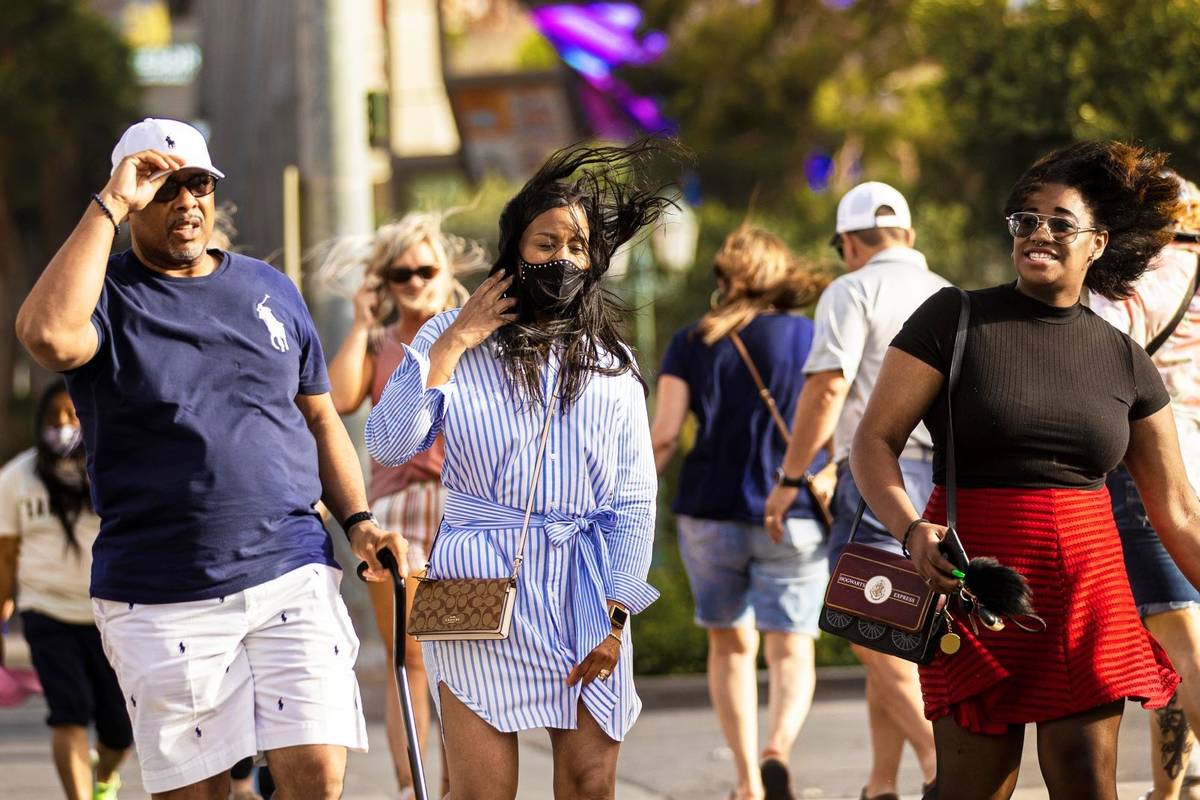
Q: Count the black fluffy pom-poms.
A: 1